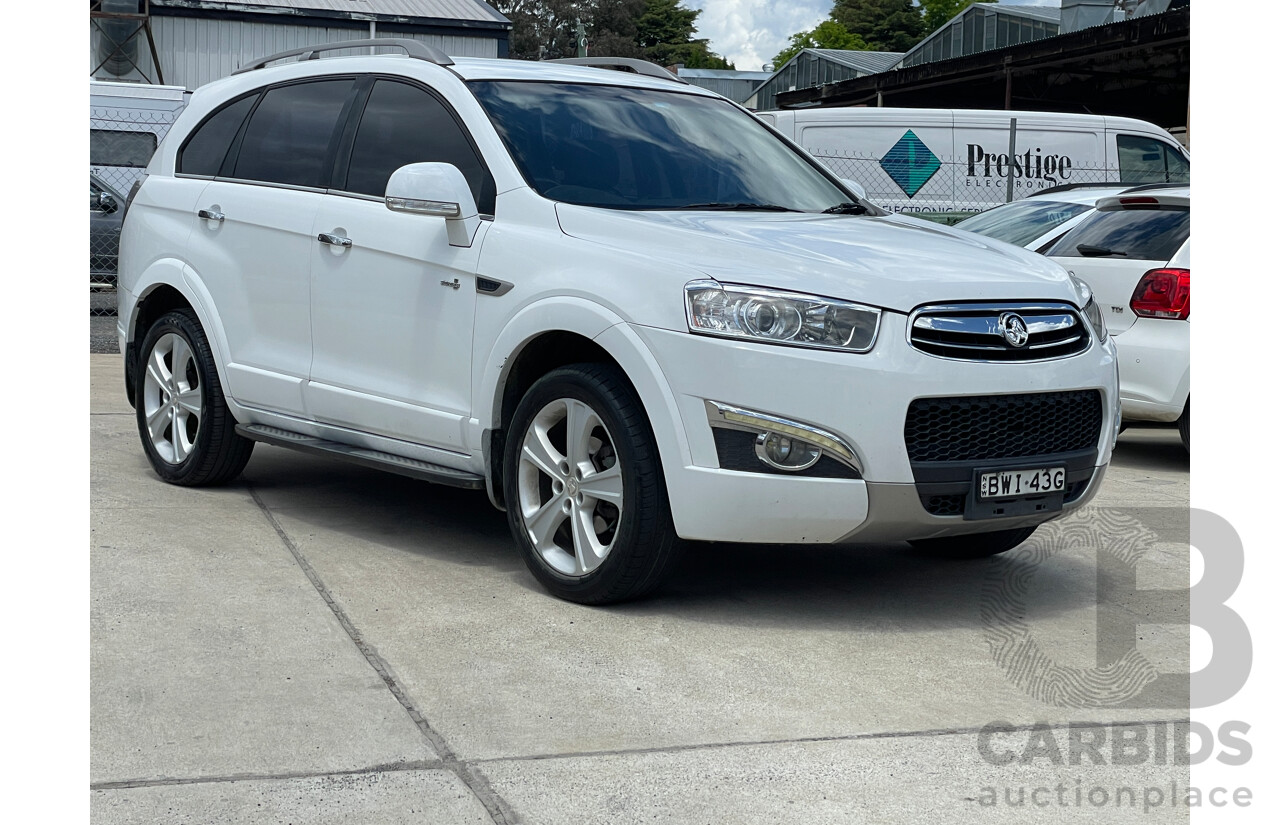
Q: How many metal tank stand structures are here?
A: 1